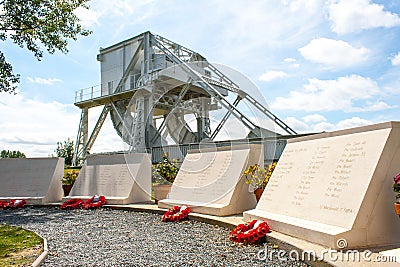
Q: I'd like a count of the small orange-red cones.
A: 0